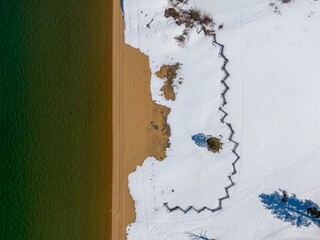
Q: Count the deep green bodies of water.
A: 1